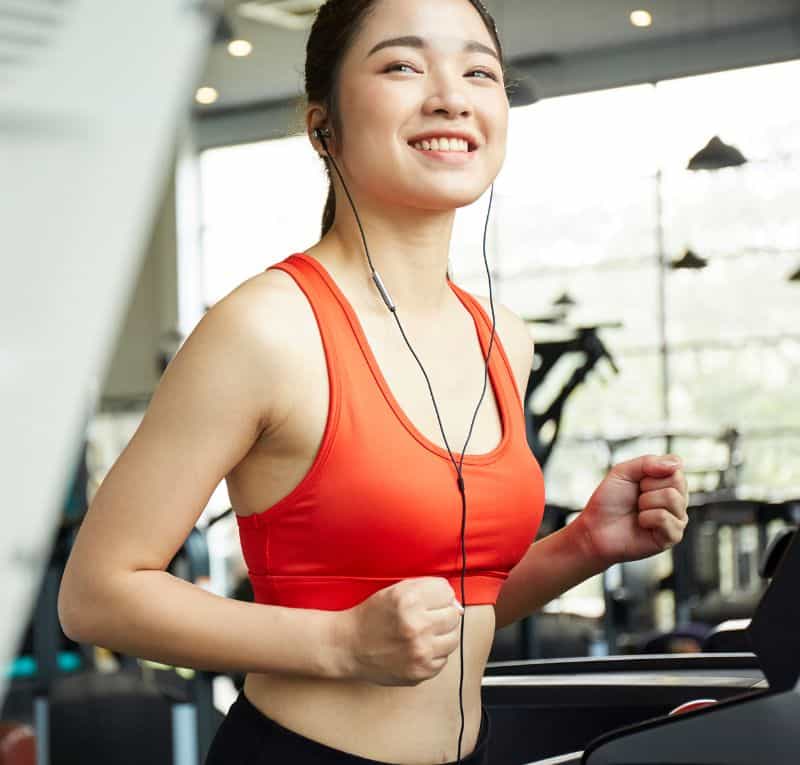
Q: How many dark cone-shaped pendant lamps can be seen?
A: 4